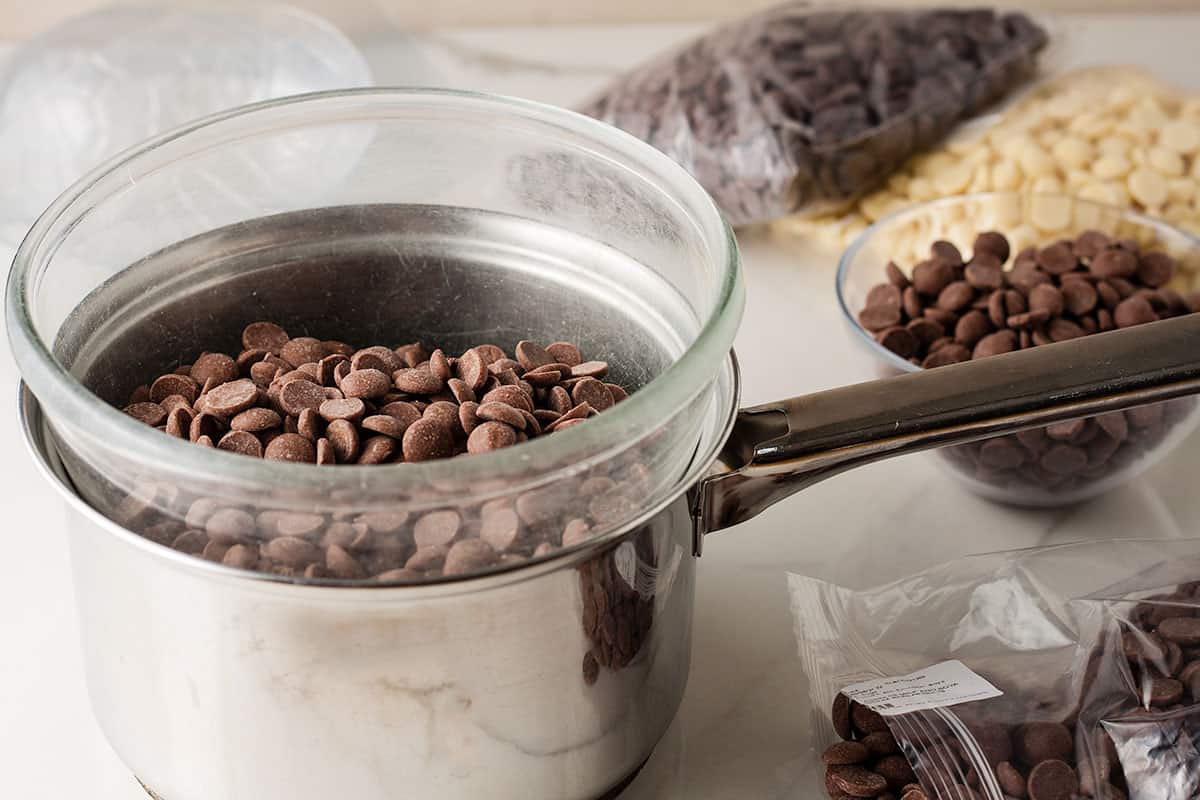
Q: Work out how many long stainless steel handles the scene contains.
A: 1